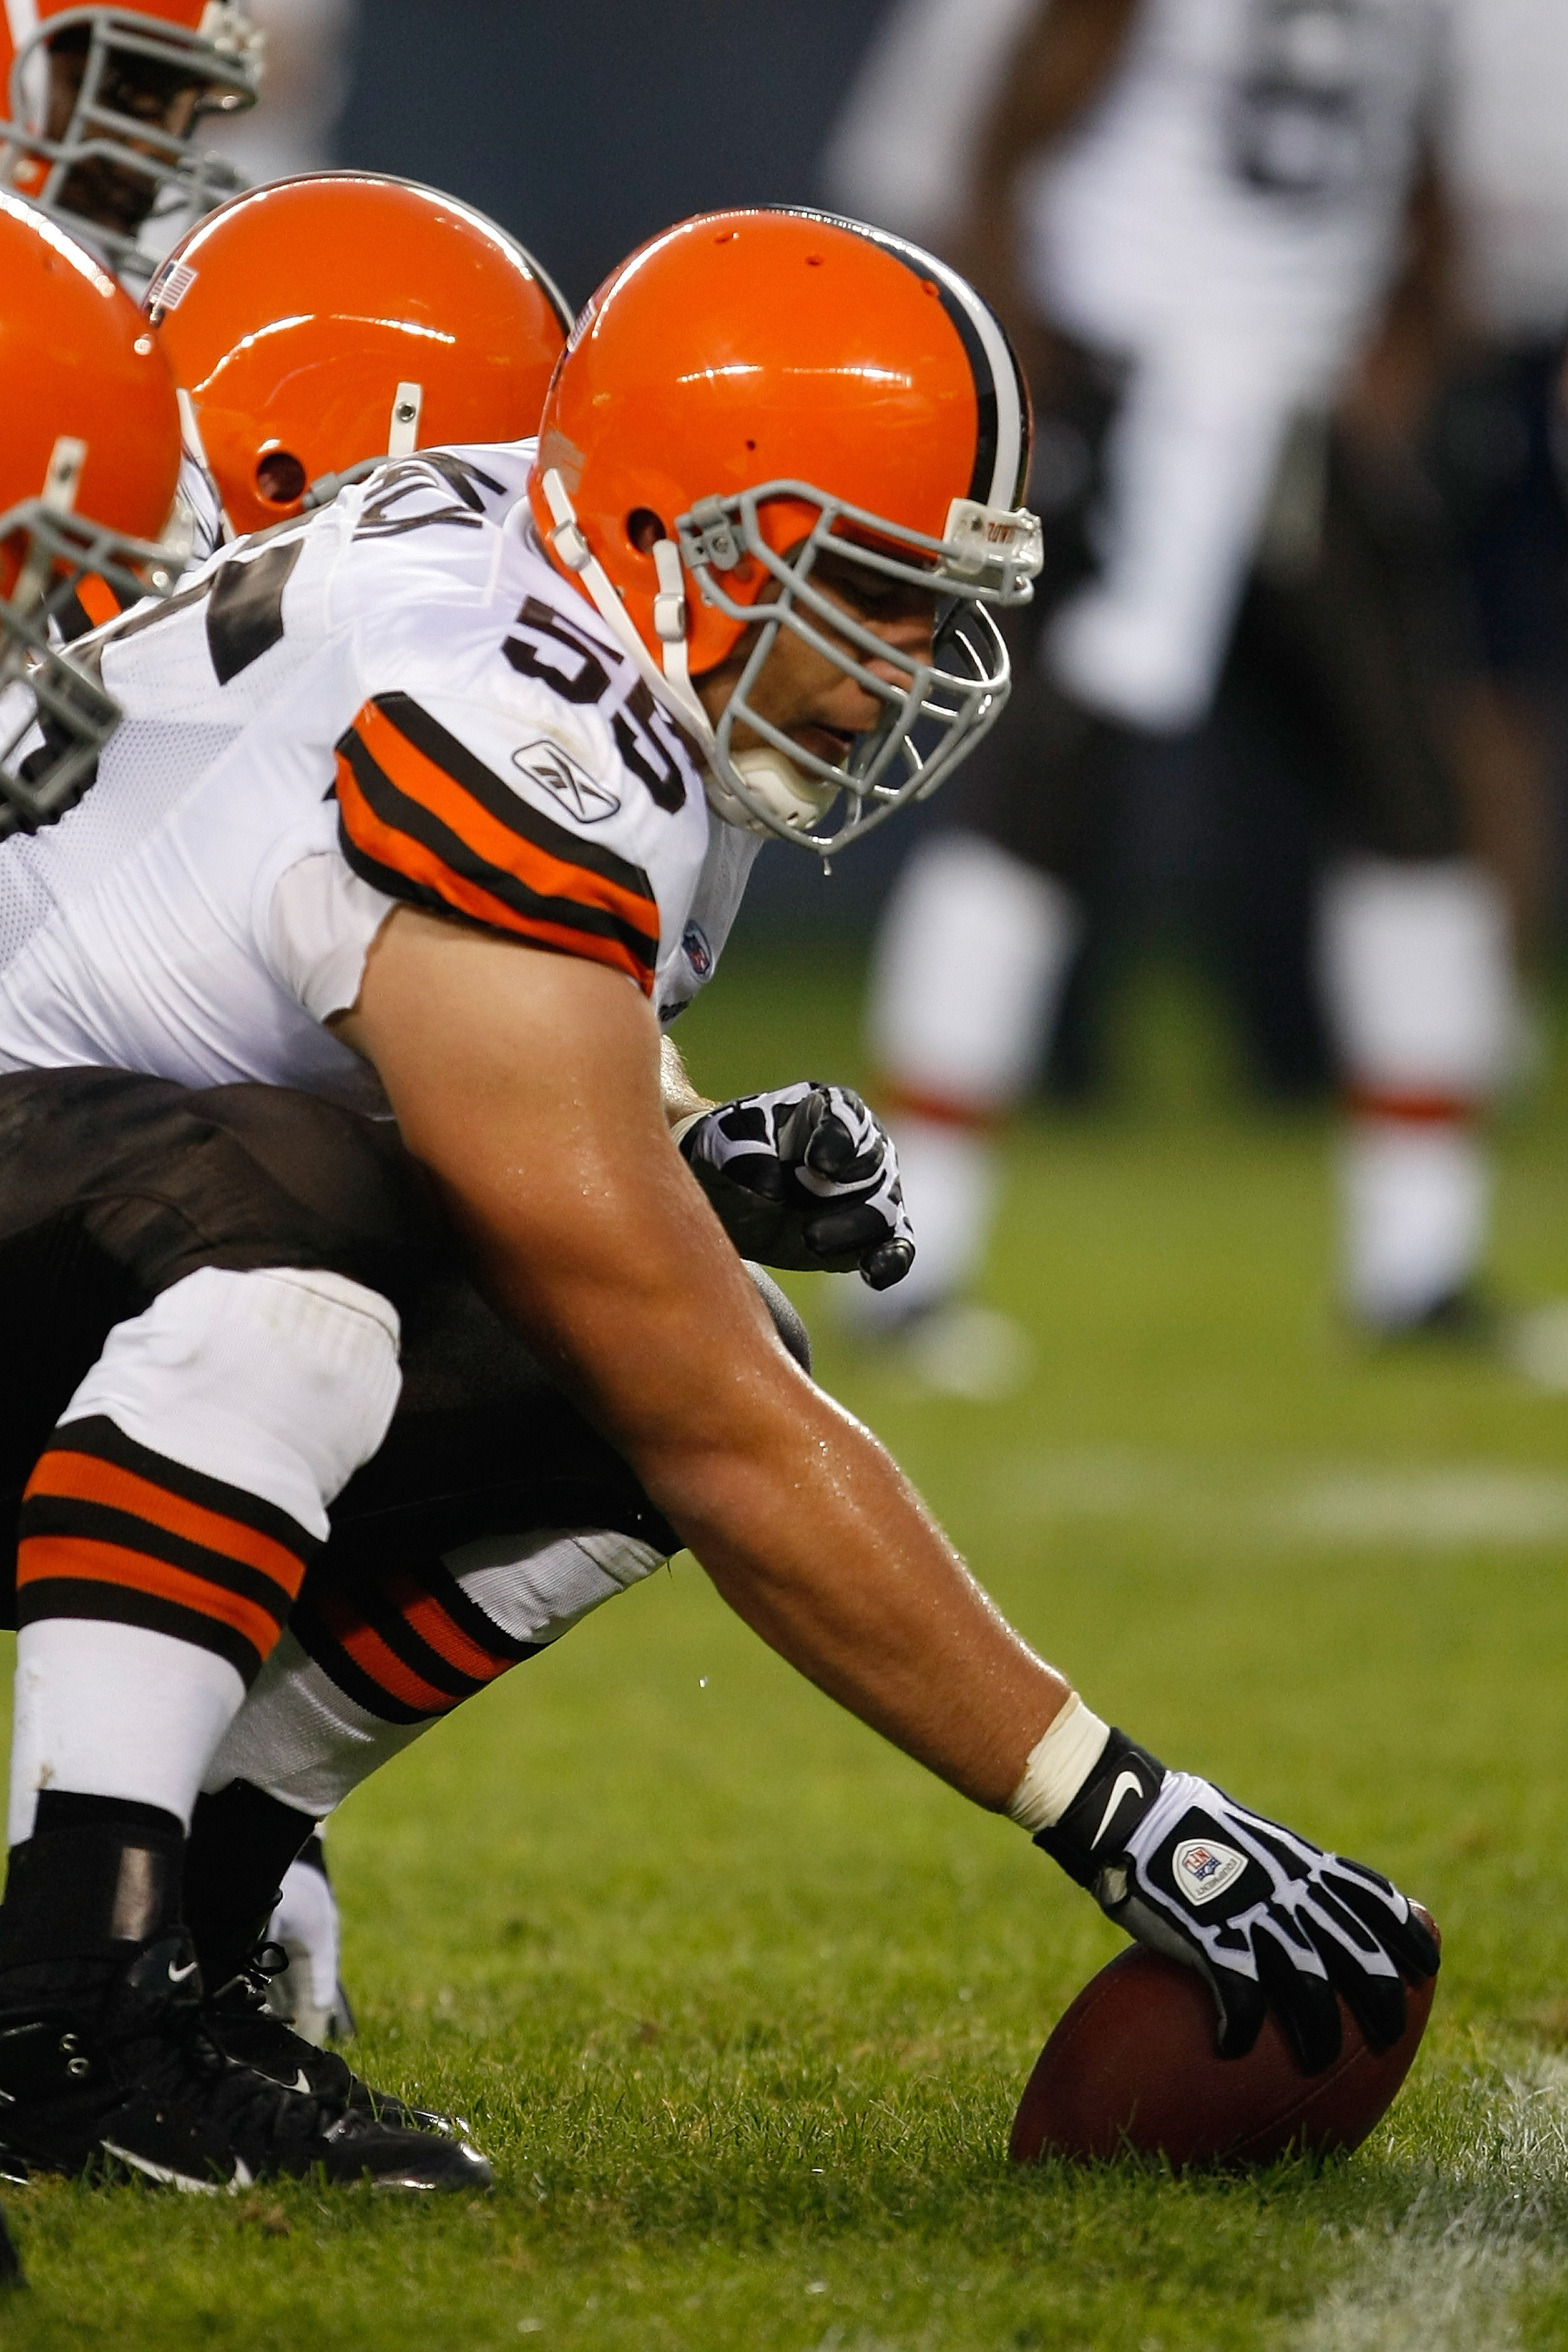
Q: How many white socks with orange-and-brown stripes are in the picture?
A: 2